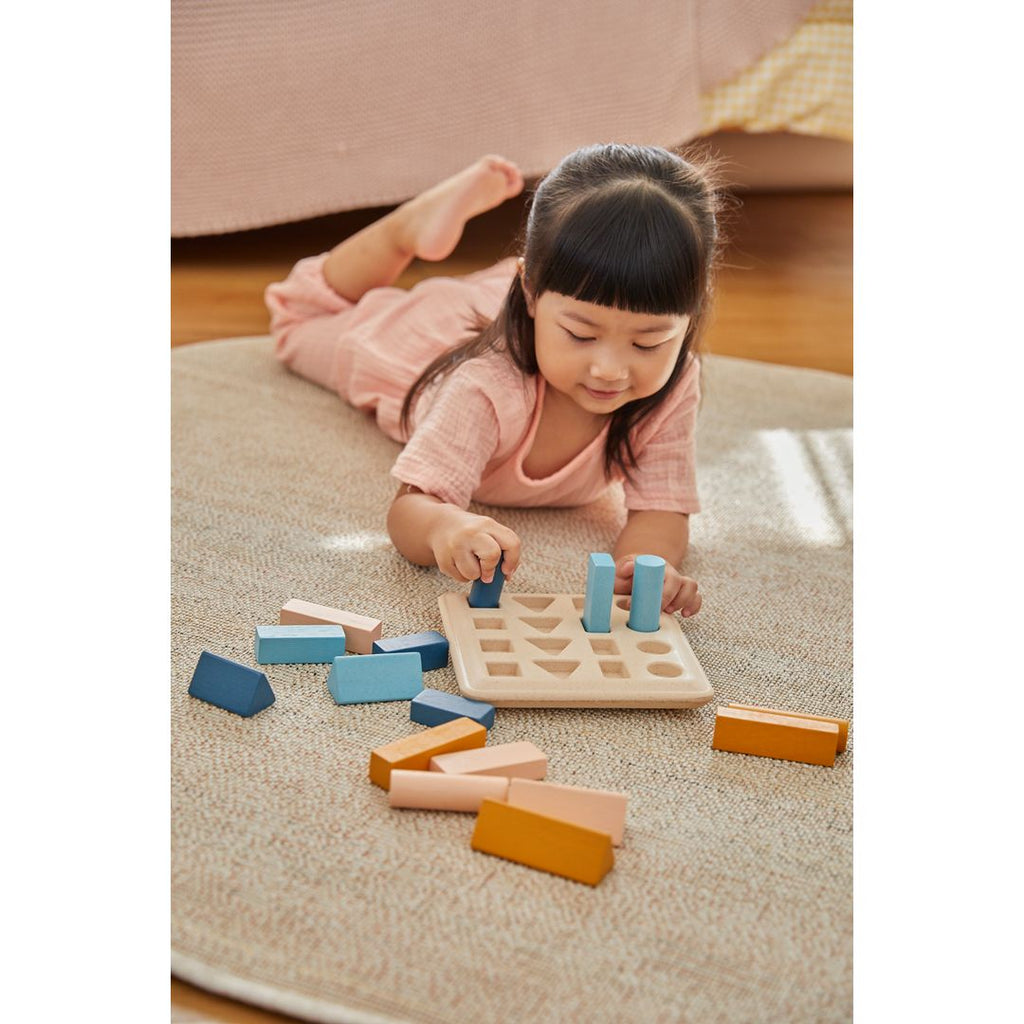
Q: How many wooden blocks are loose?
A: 13